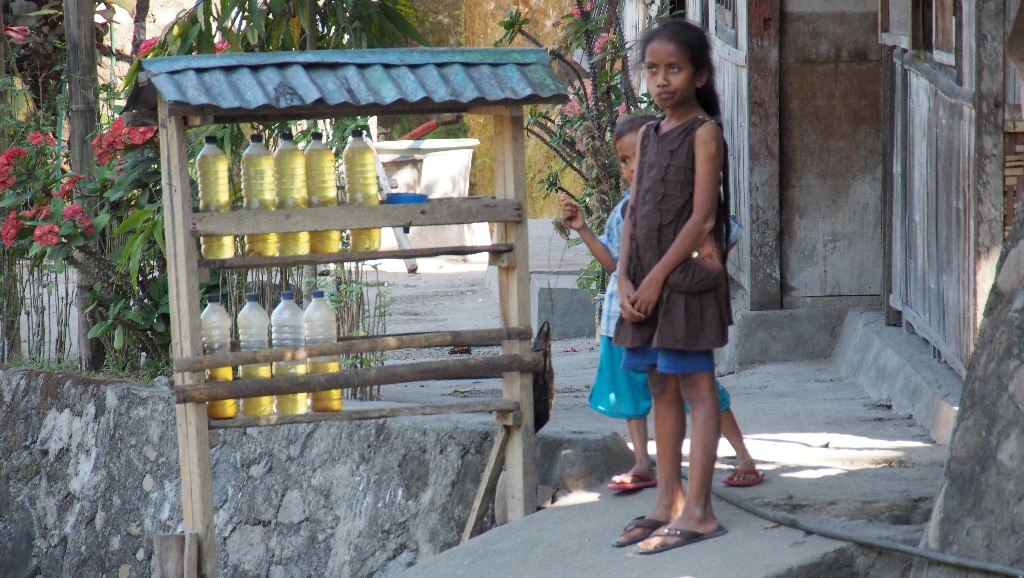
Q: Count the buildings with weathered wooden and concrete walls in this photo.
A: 1